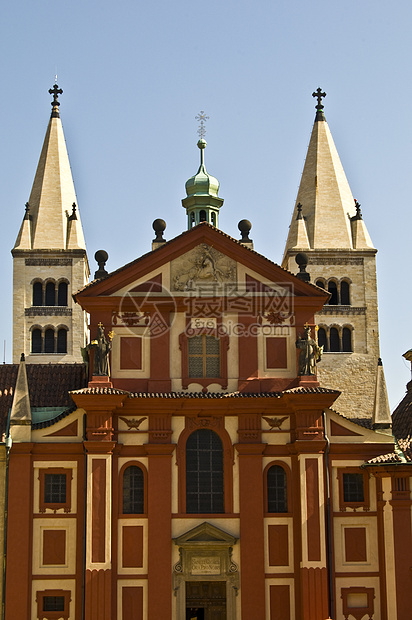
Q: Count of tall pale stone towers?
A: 2